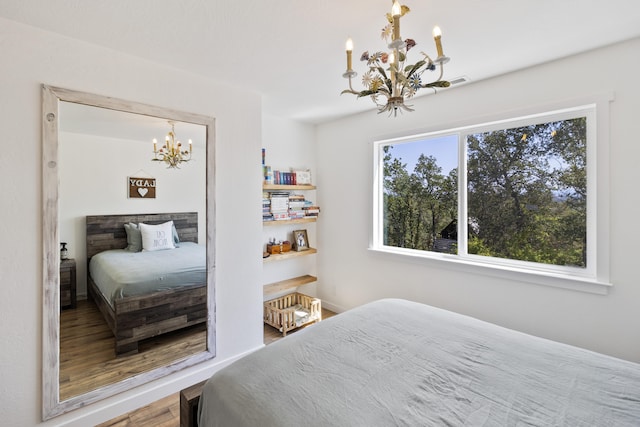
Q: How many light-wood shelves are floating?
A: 4